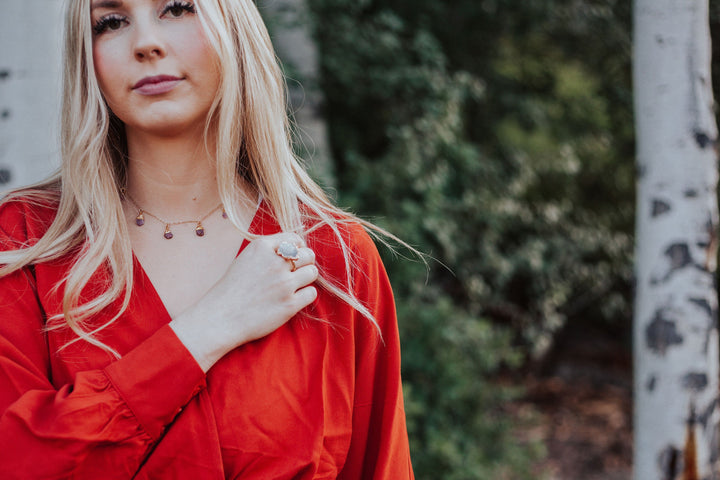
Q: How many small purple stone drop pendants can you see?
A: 4